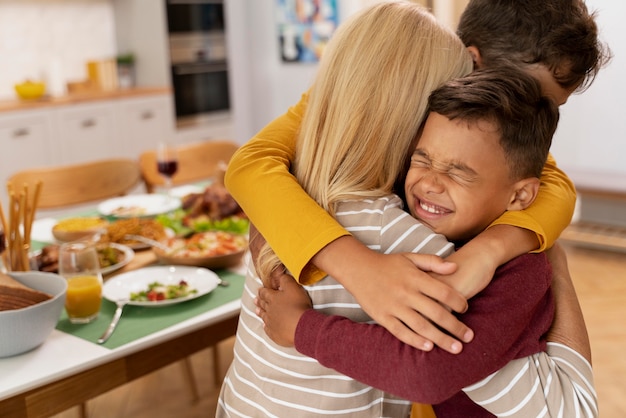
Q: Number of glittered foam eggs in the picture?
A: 0